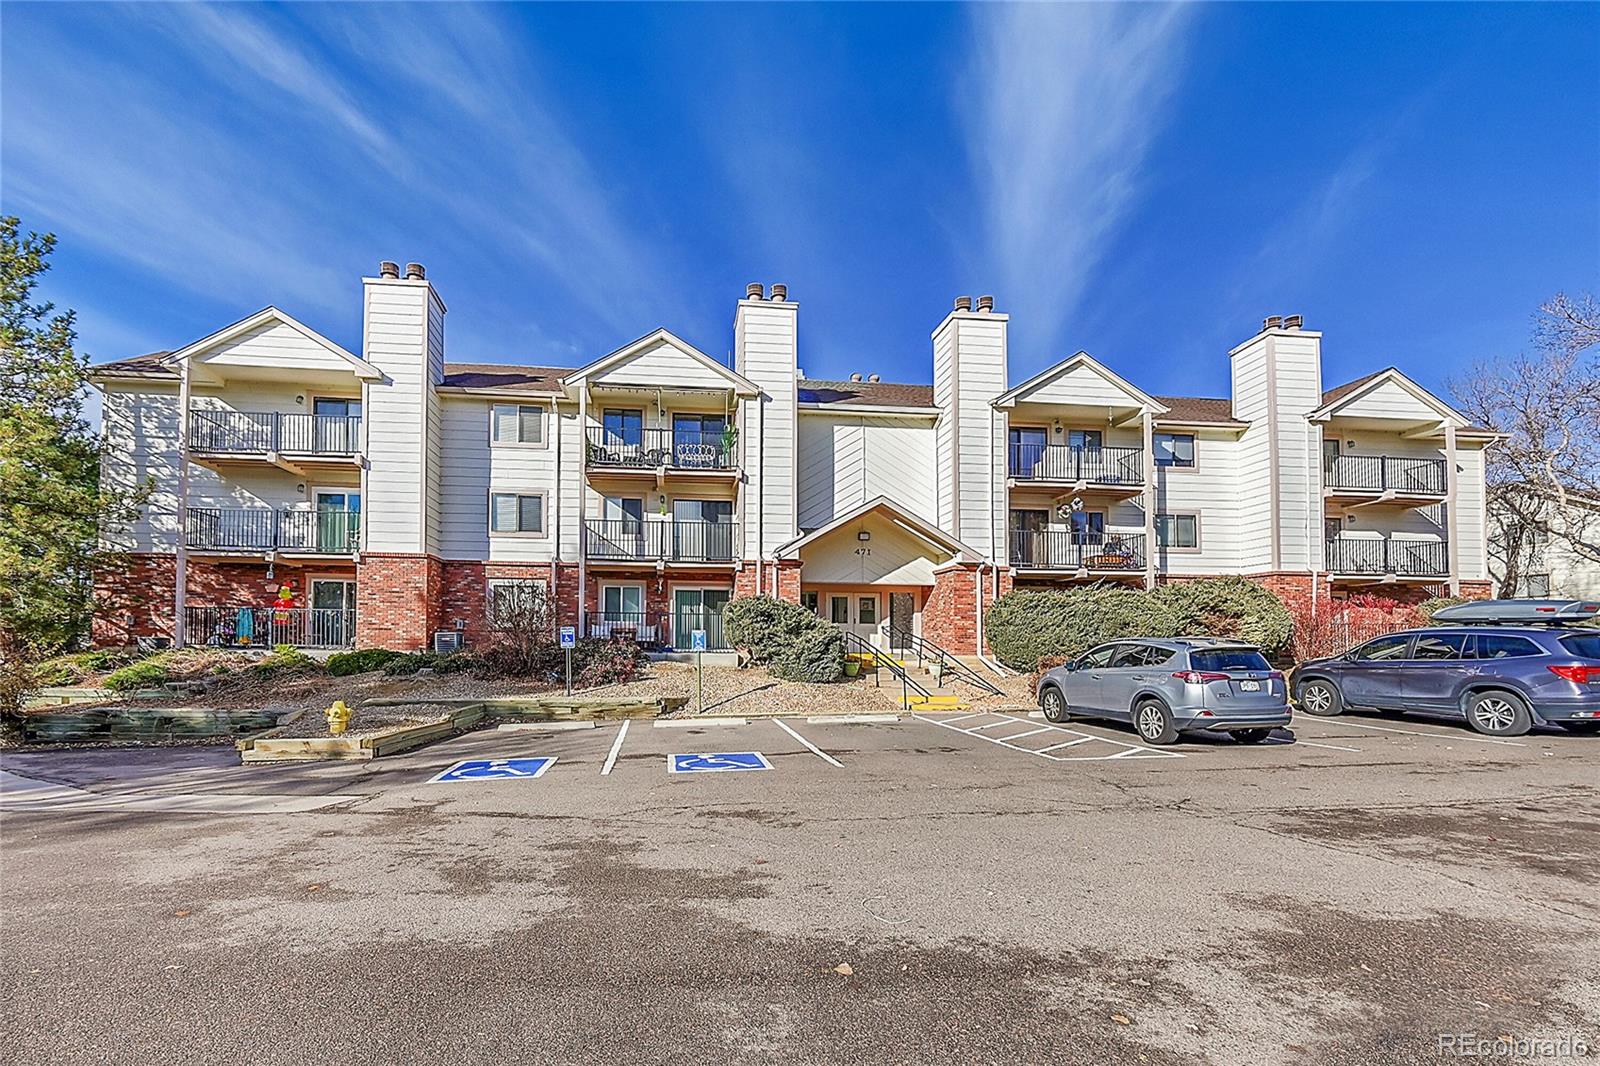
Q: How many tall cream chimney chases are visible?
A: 4